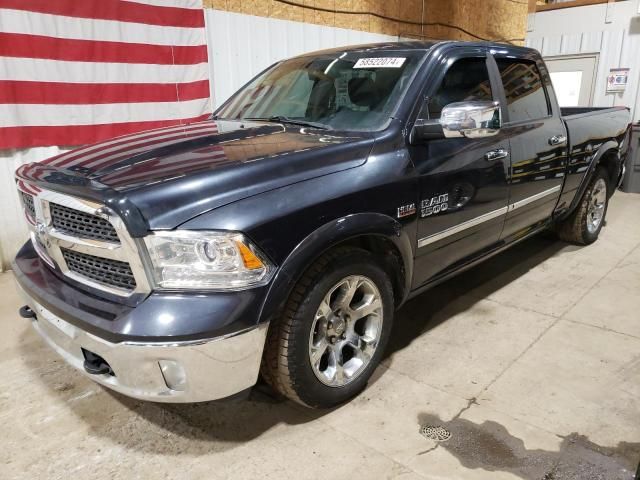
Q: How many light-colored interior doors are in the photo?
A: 1